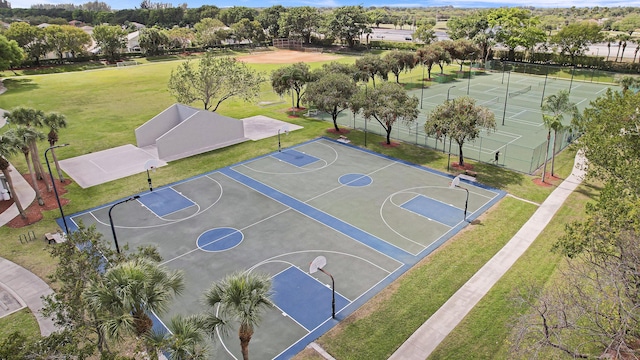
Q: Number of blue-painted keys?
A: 4